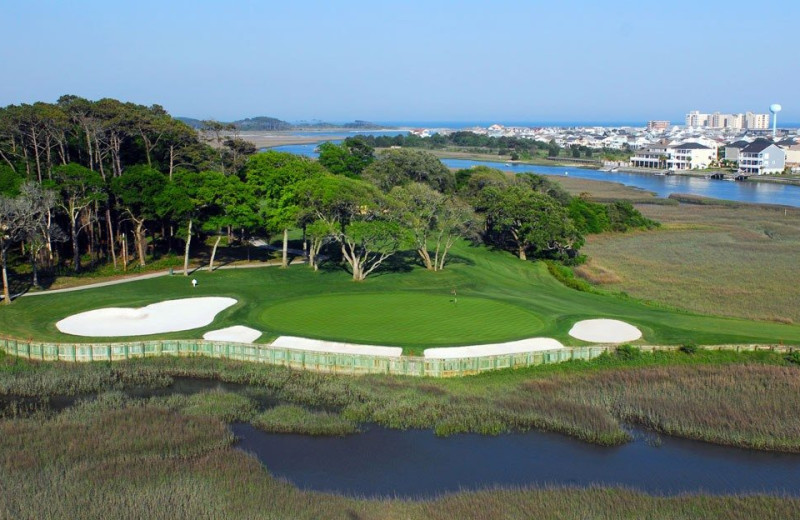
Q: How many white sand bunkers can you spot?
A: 5